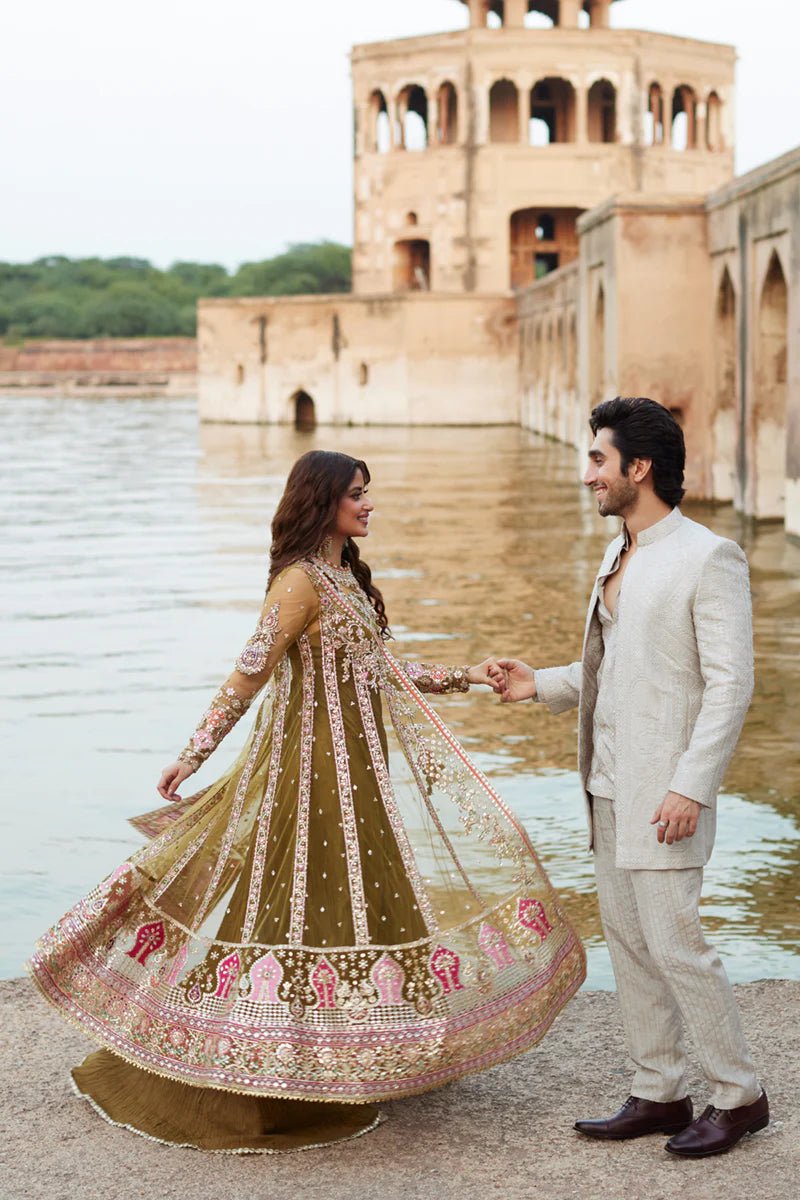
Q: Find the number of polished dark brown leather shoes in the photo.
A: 2